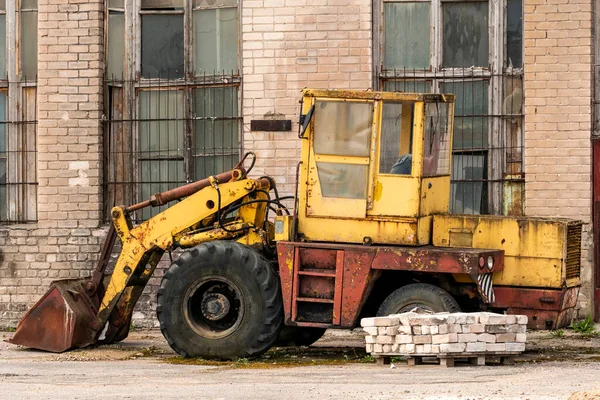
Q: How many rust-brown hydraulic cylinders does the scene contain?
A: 1